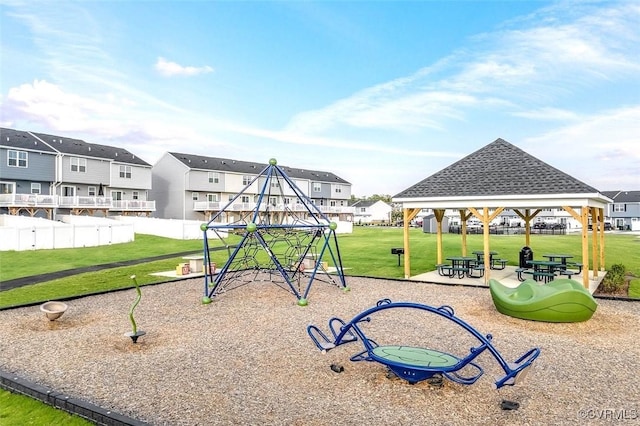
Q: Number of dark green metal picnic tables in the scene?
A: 4